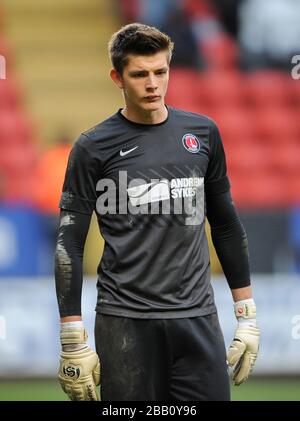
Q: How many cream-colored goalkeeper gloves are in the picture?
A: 2